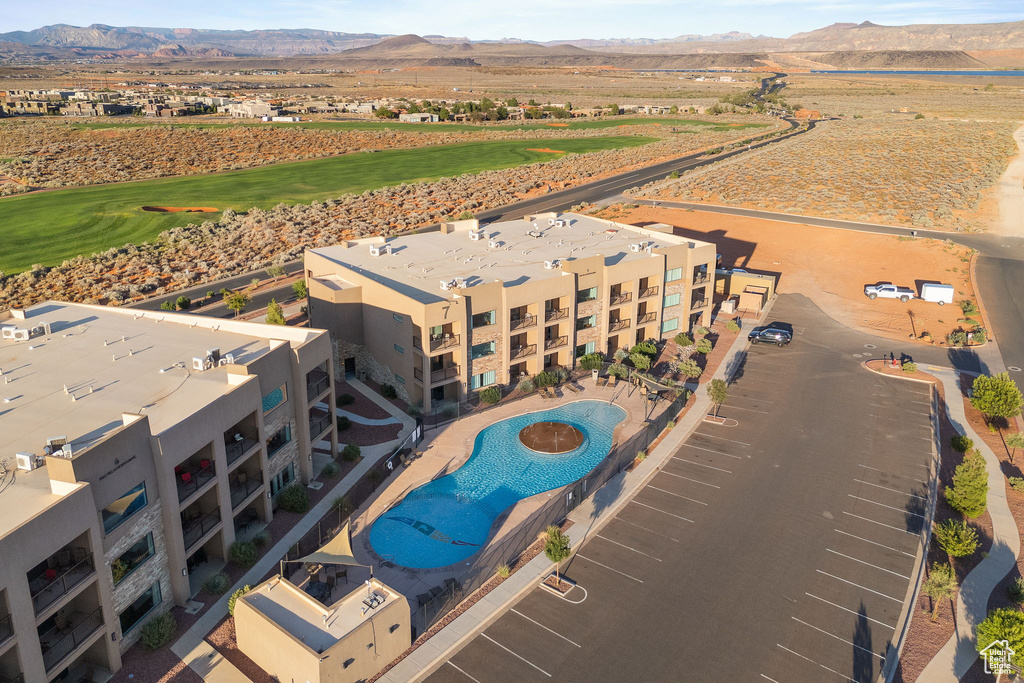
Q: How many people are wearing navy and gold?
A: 0